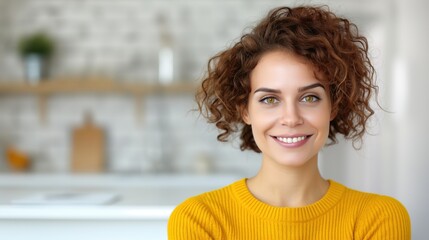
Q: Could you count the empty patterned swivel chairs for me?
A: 0